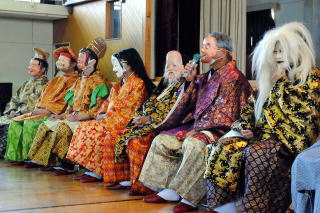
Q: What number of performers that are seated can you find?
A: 7